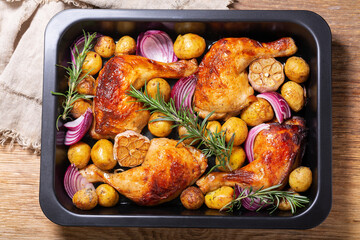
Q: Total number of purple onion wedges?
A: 8